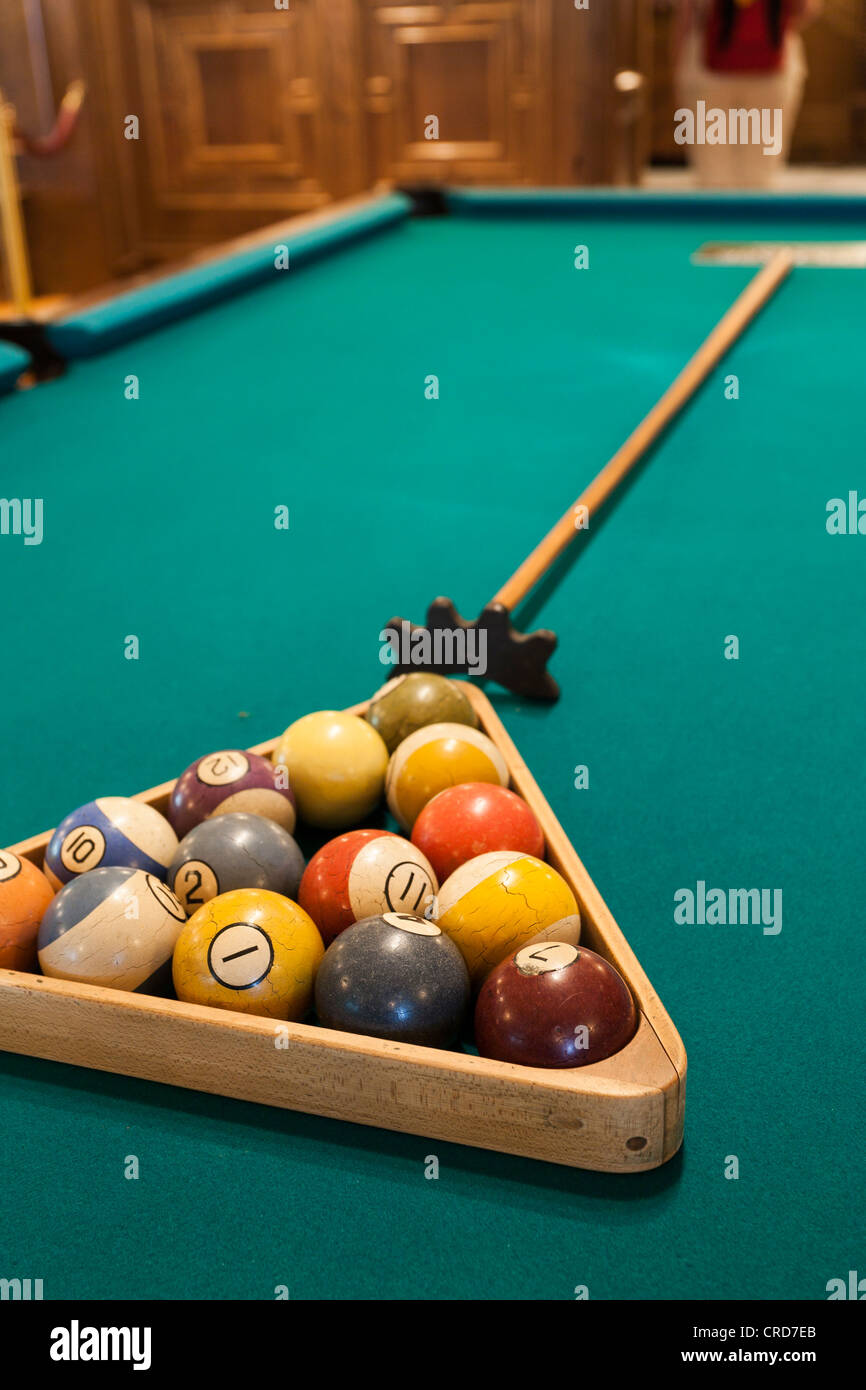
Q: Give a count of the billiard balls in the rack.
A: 14